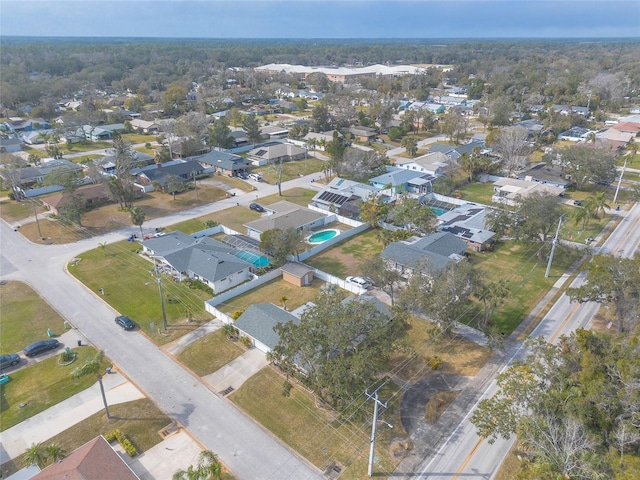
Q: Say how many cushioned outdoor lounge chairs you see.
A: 0